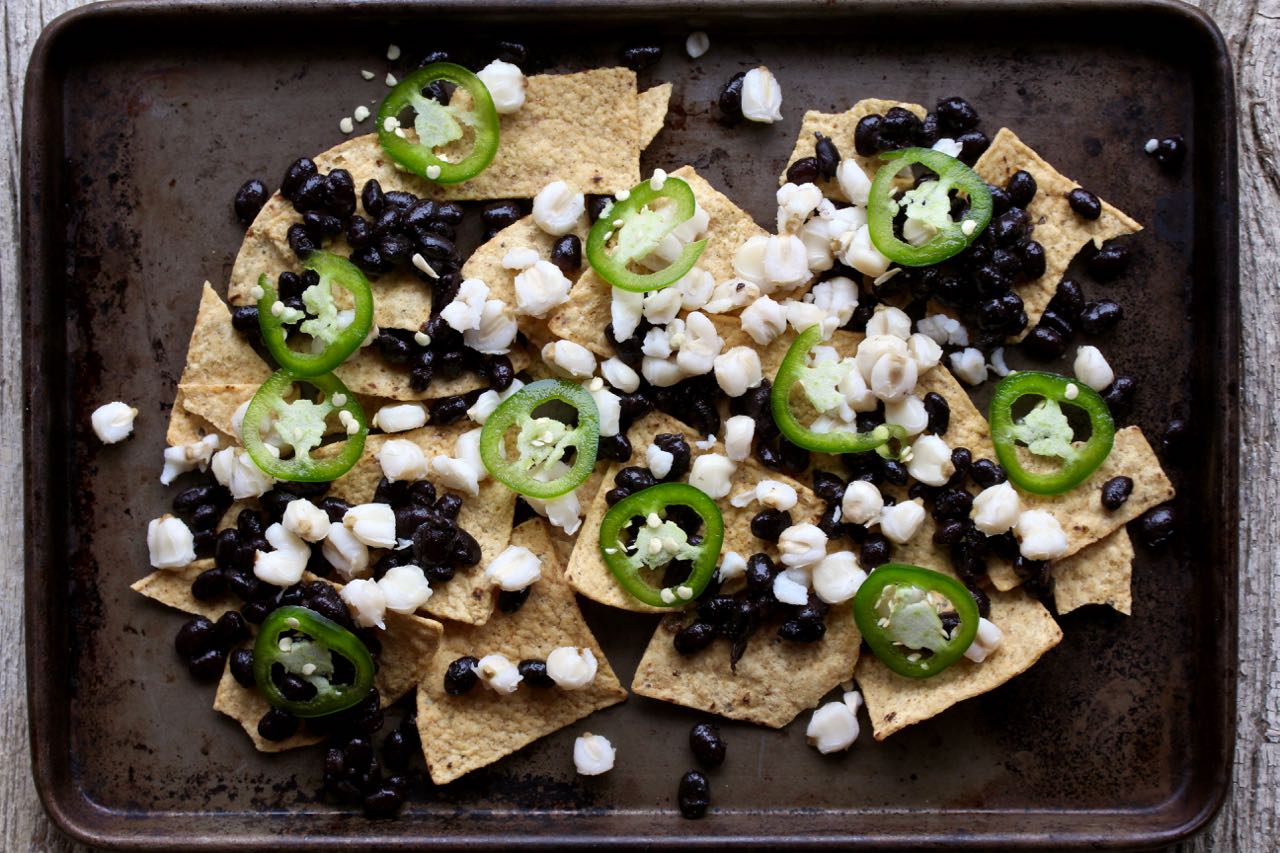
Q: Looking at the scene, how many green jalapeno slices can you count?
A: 11